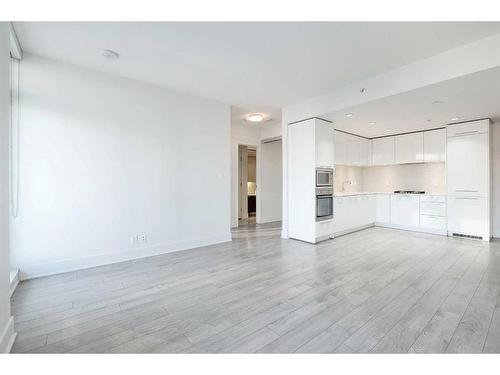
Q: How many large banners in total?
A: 0